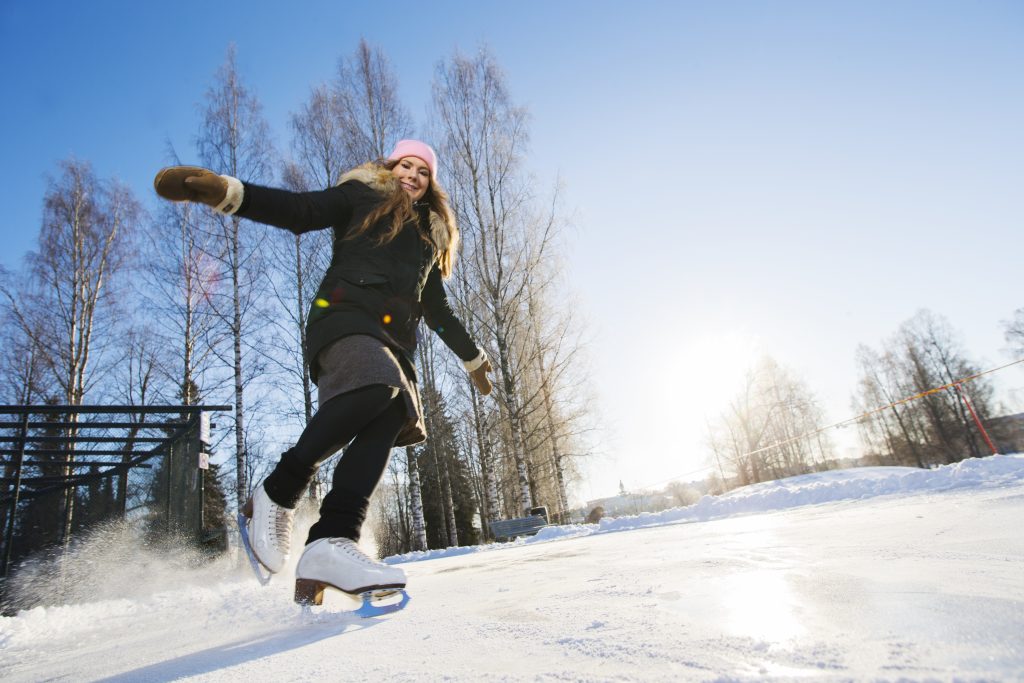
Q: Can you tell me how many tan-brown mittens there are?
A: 2